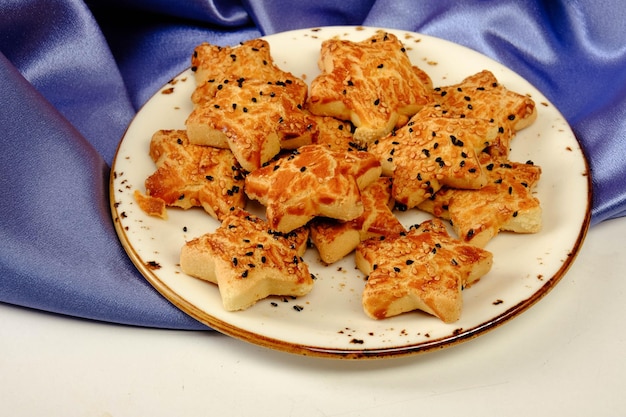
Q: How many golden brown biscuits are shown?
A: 12